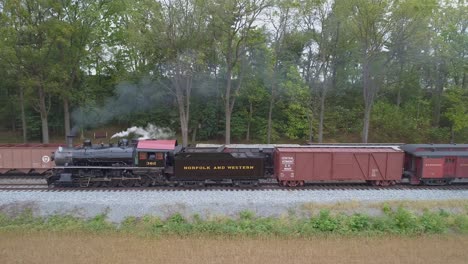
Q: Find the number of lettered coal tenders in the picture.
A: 1